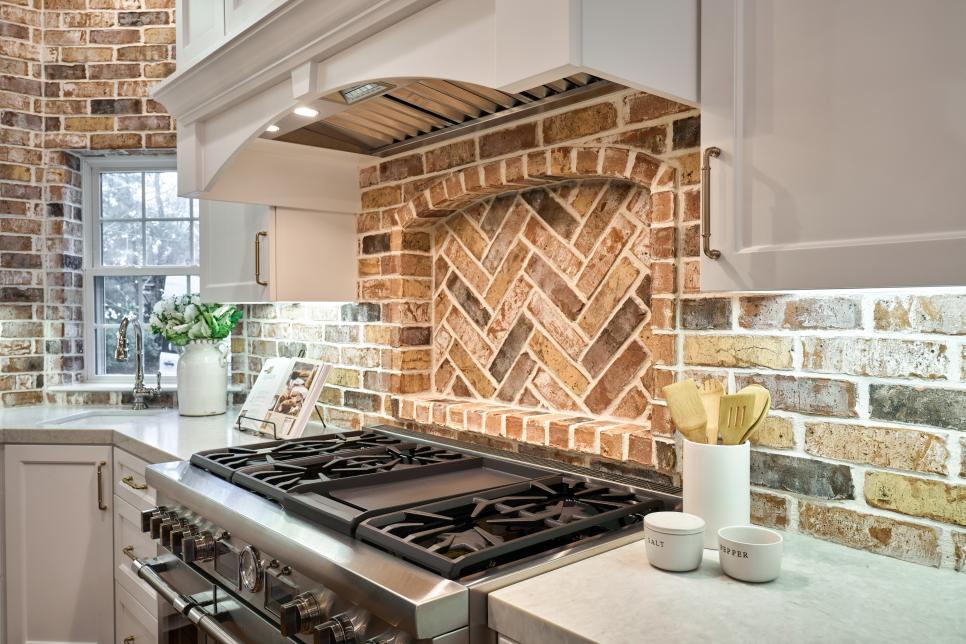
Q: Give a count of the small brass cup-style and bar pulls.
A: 6